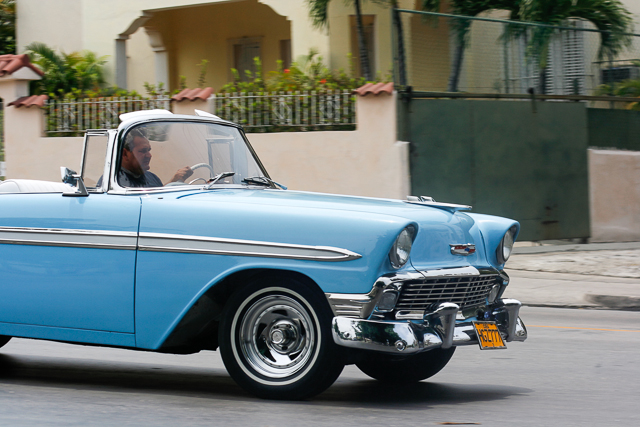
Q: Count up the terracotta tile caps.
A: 4